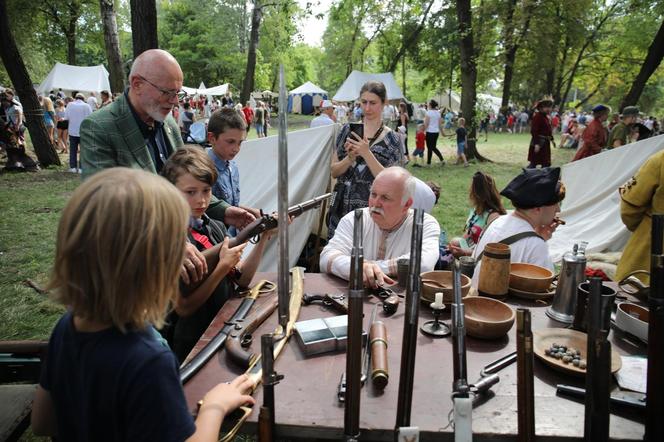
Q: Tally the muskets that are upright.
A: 7